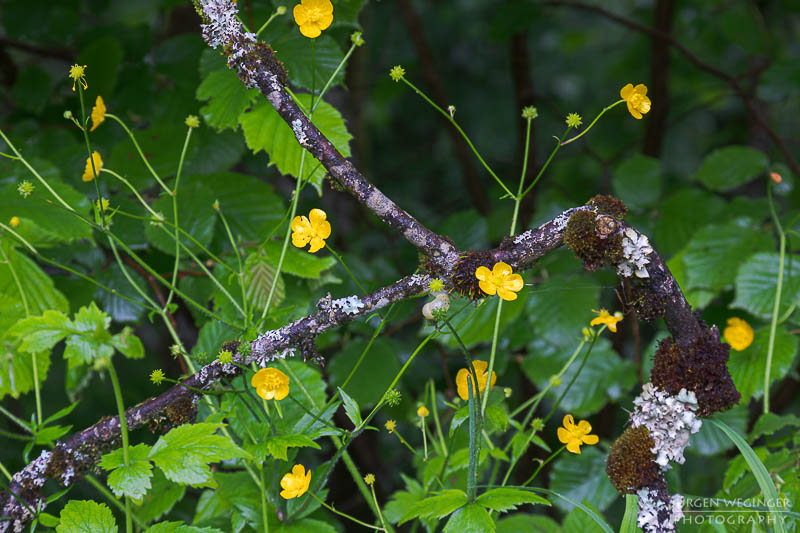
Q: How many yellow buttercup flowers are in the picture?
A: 12